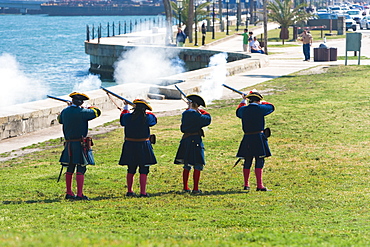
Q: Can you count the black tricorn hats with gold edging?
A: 4